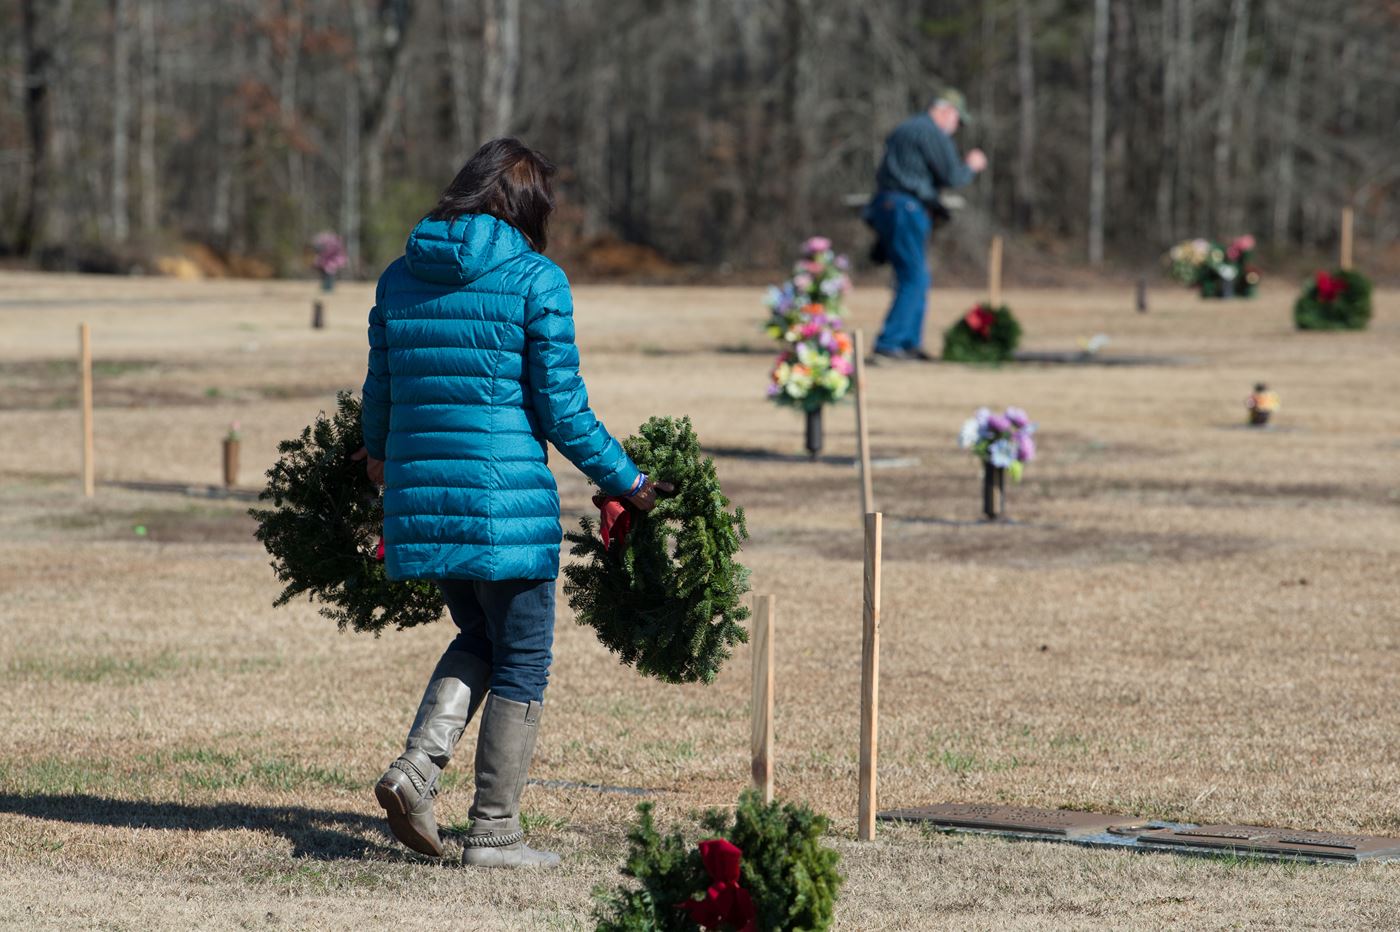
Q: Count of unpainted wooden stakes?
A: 6